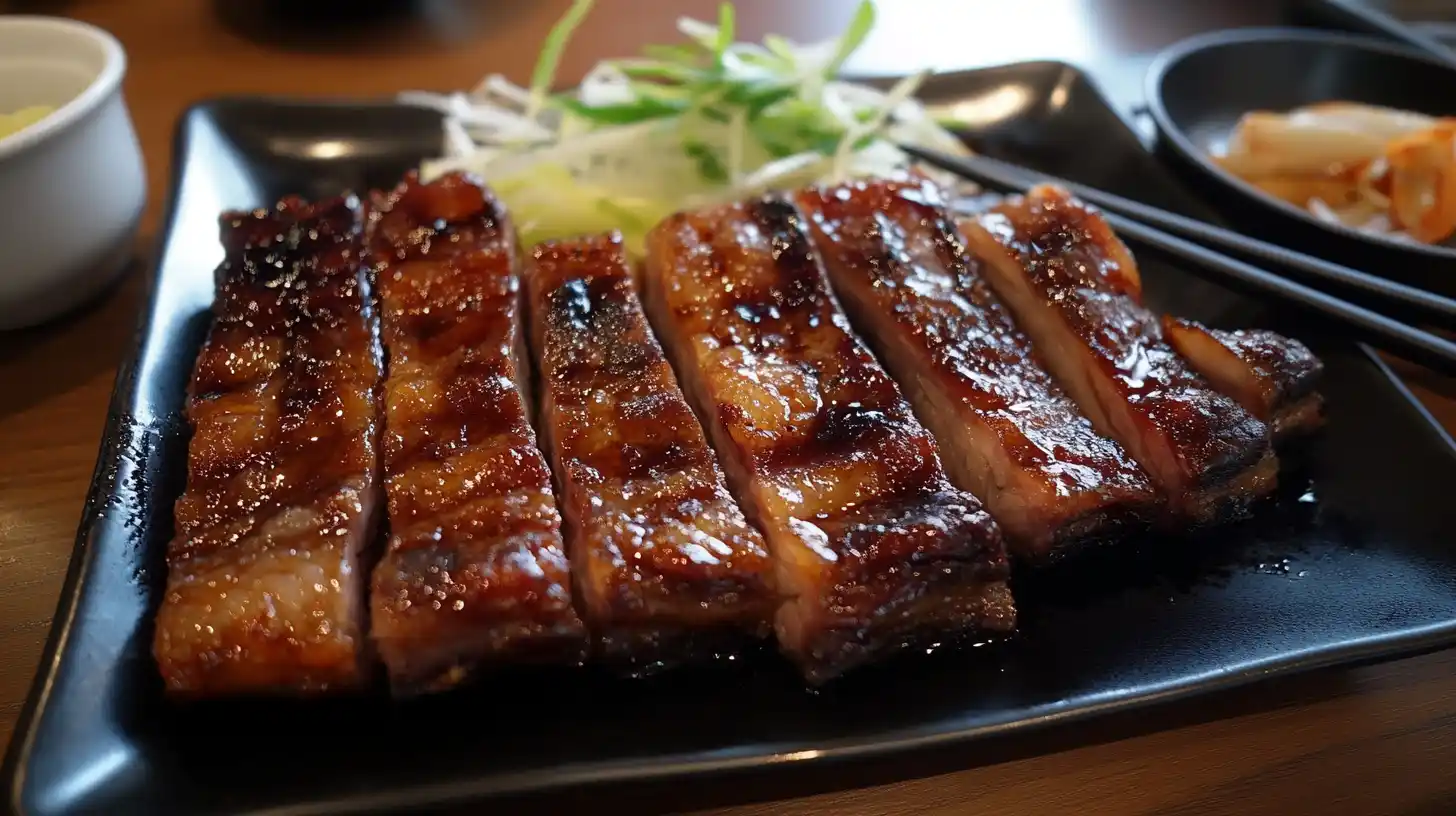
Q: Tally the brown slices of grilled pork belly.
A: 7